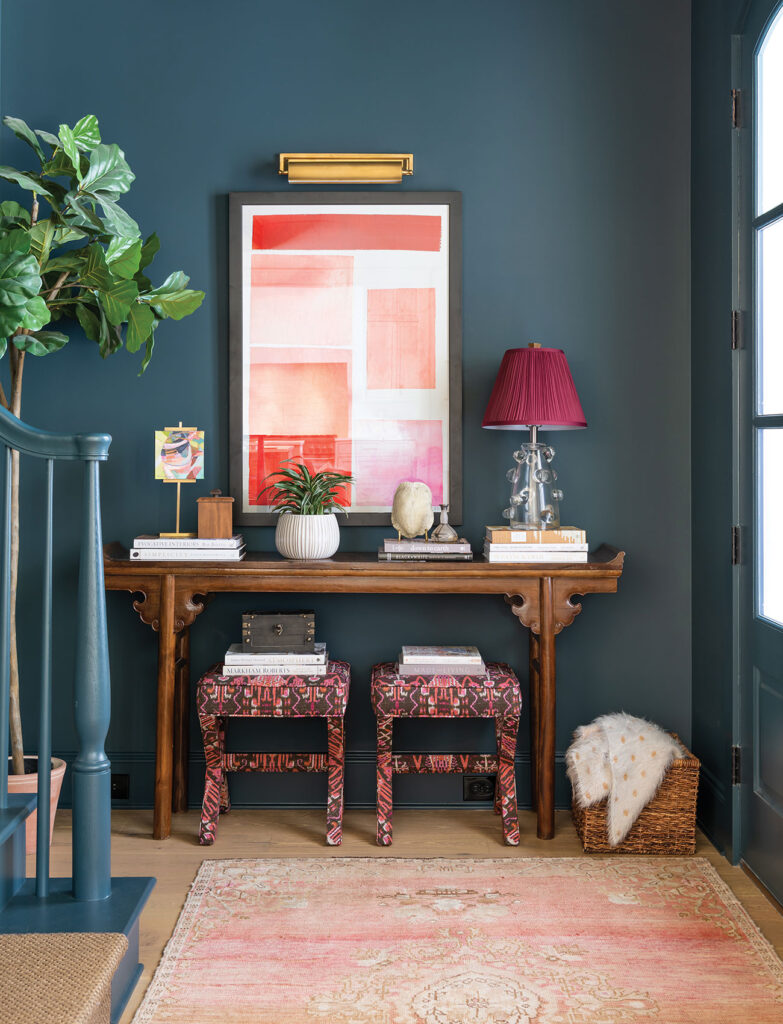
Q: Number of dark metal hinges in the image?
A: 4